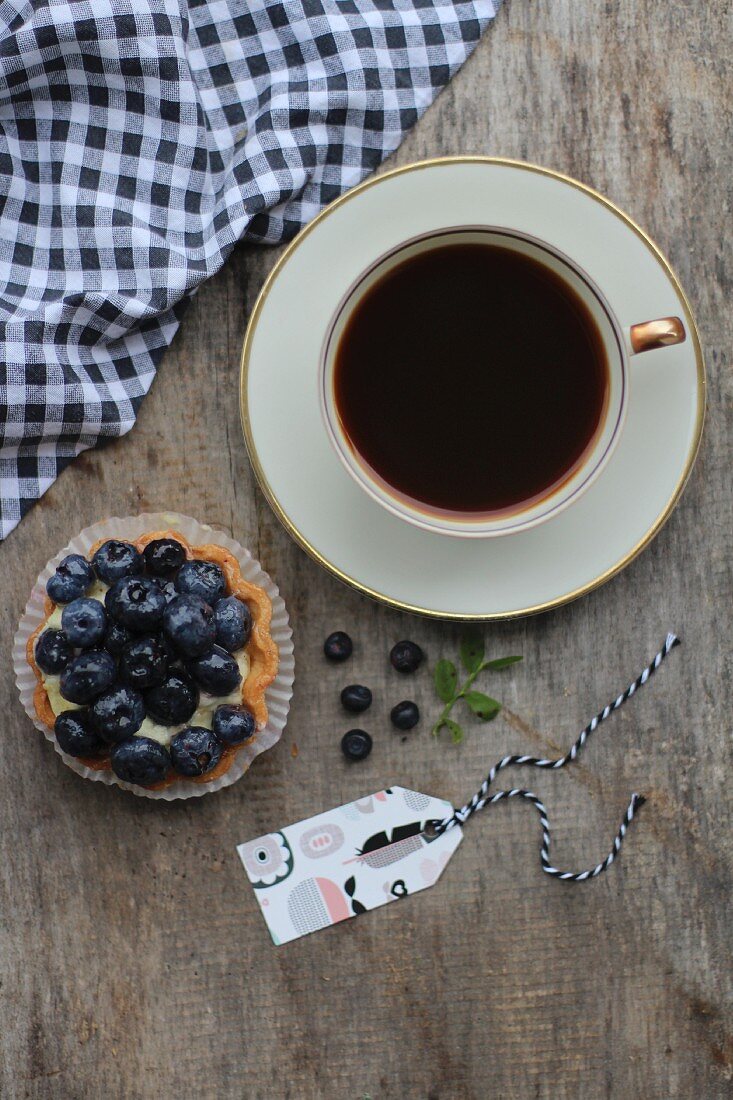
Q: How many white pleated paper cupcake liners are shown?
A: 1